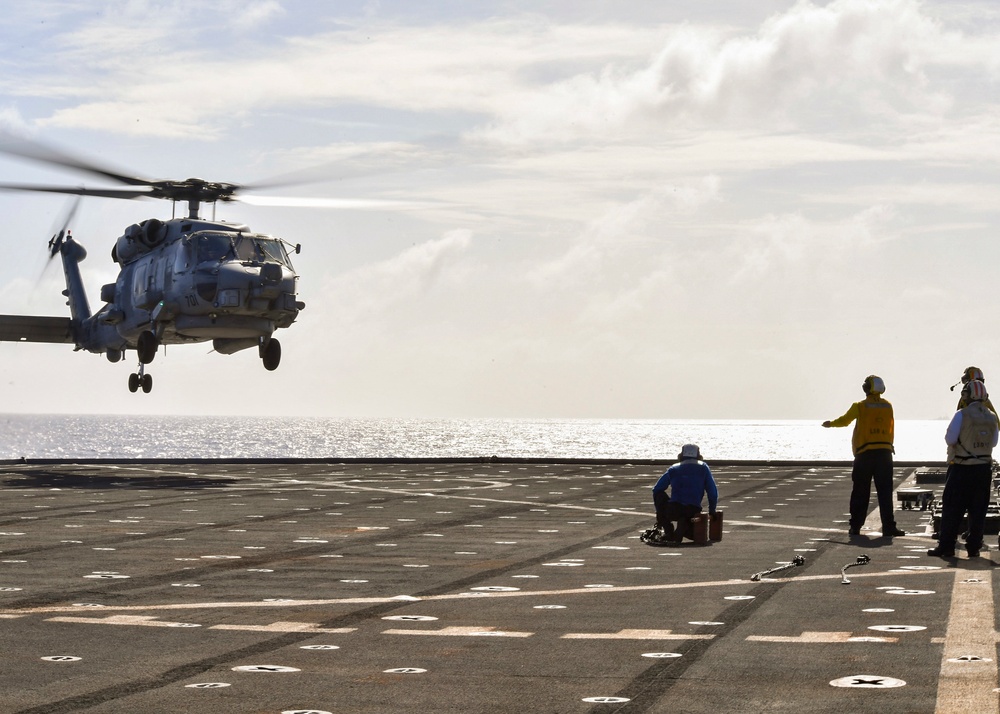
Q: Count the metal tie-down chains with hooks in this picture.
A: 2